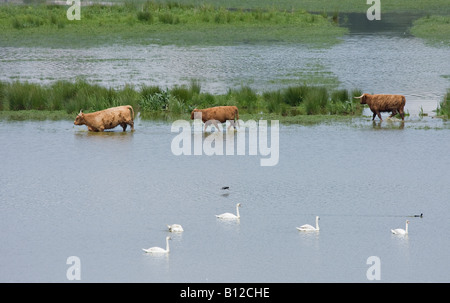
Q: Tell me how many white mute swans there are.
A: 5